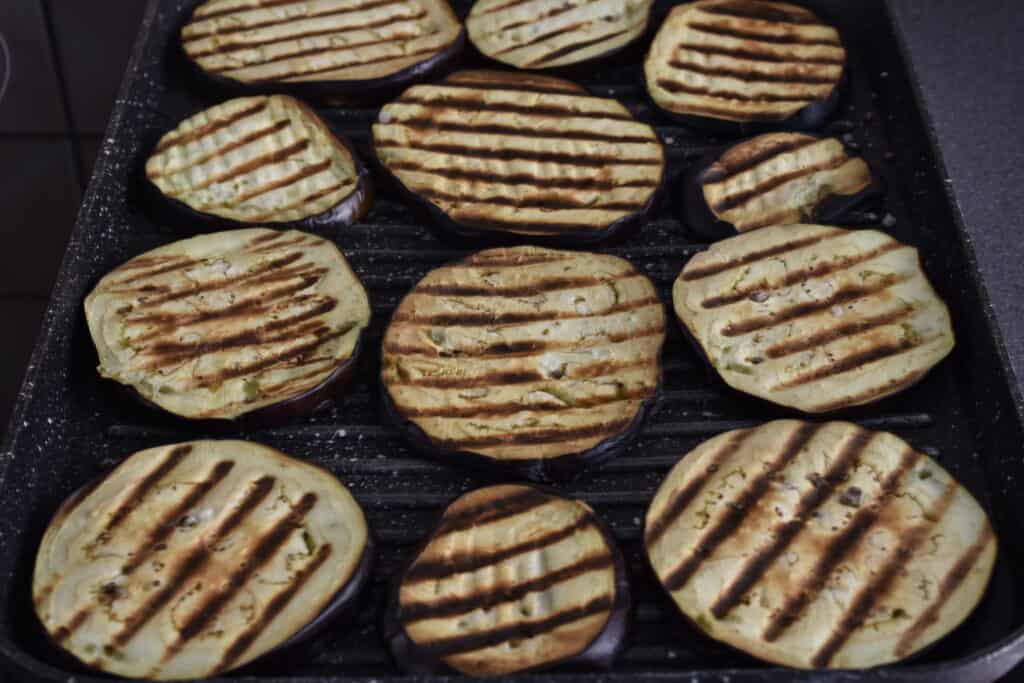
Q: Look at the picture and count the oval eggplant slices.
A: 12